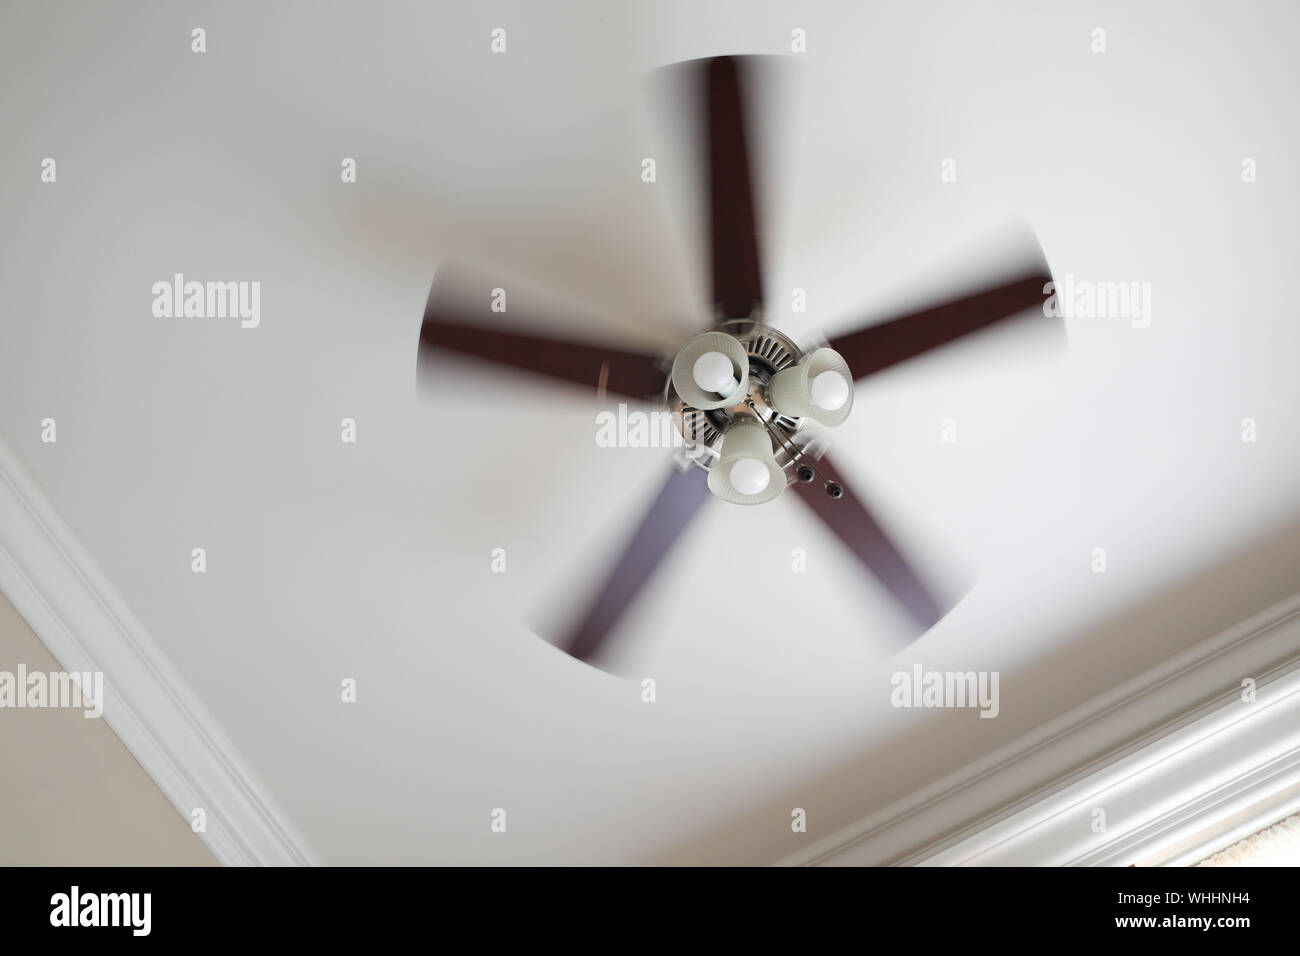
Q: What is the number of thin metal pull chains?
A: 2